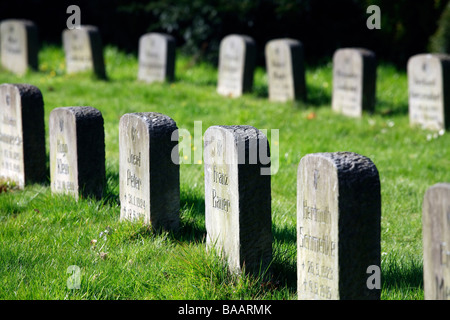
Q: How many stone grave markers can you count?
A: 13